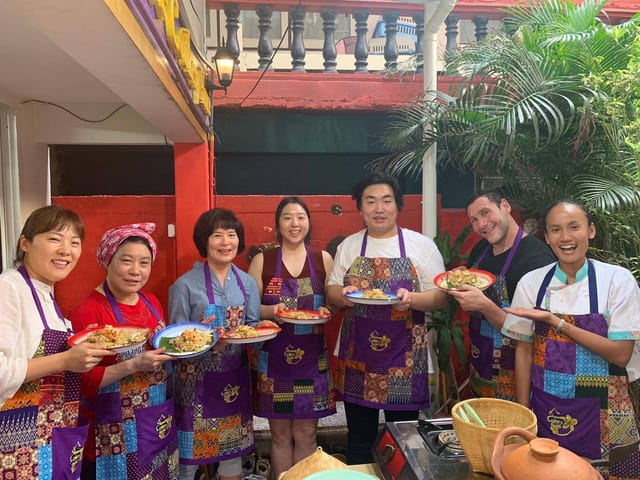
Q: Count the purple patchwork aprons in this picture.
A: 7